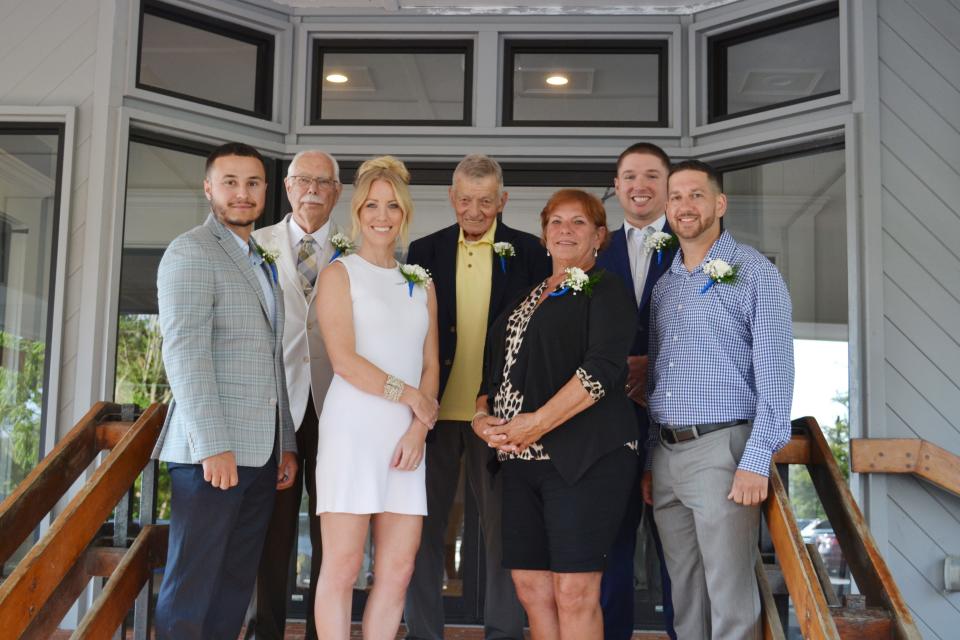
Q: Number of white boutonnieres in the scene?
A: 7